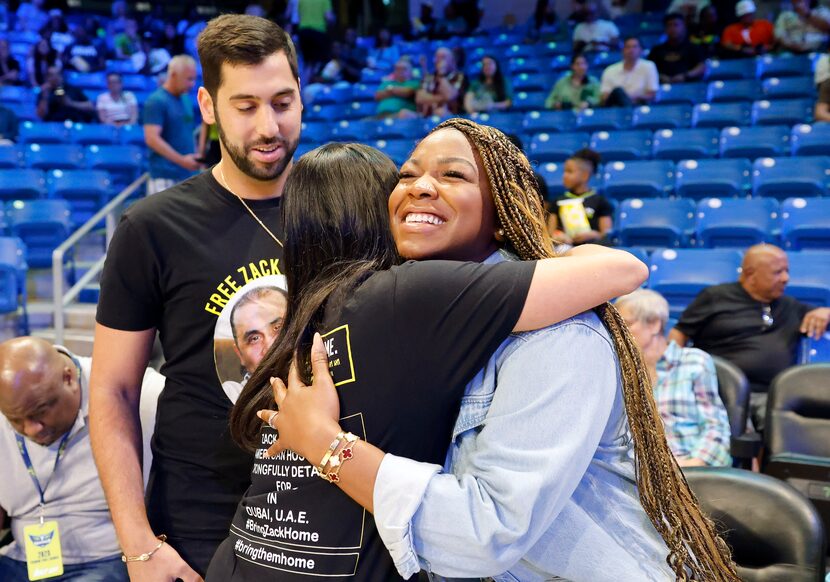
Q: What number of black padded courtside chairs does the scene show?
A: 3